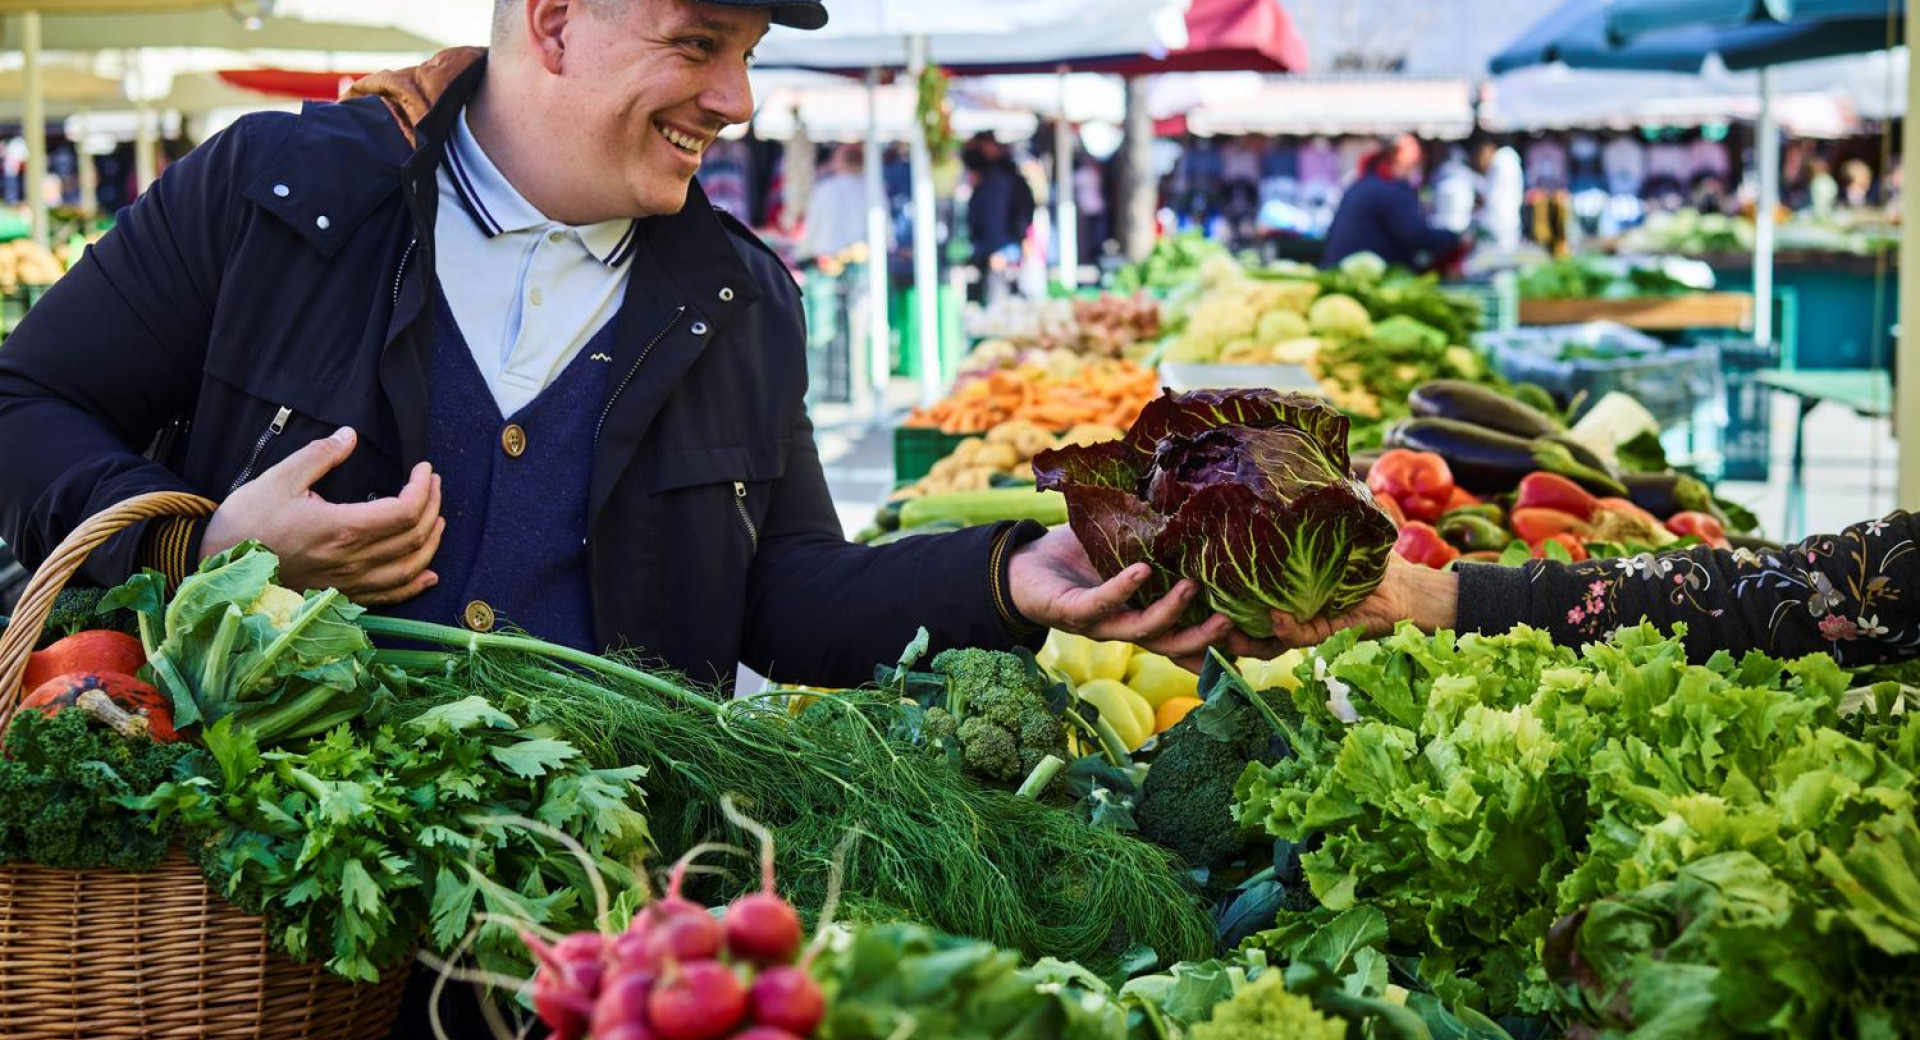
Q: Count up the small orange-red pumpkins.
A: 2